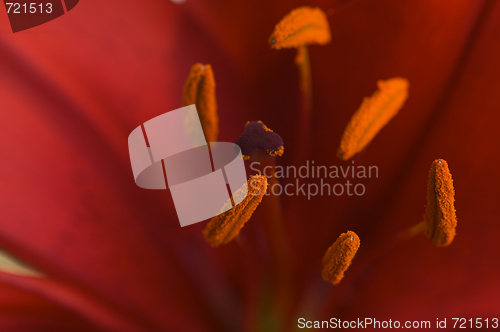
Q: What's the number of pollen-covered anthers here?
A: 6